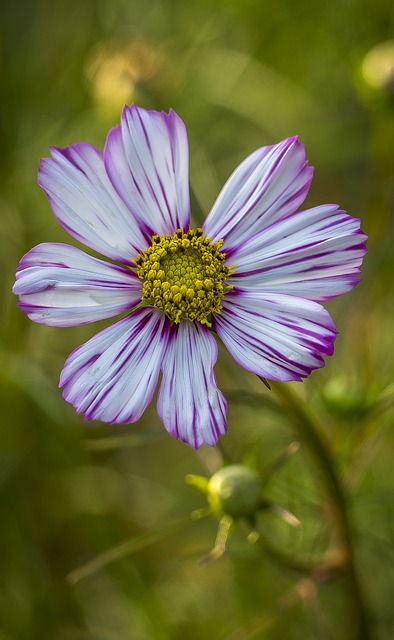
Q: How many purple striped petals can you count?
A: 8